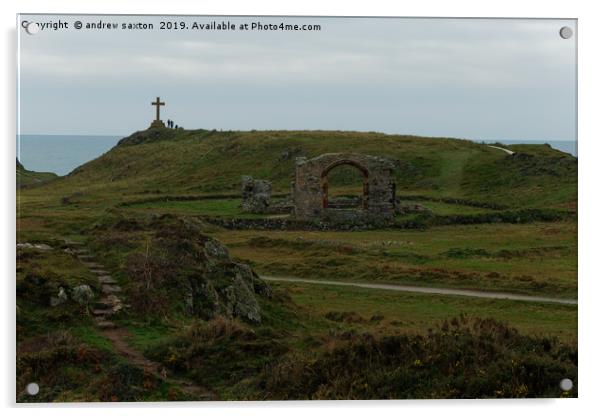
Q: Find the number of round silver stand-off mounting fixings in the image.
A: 4